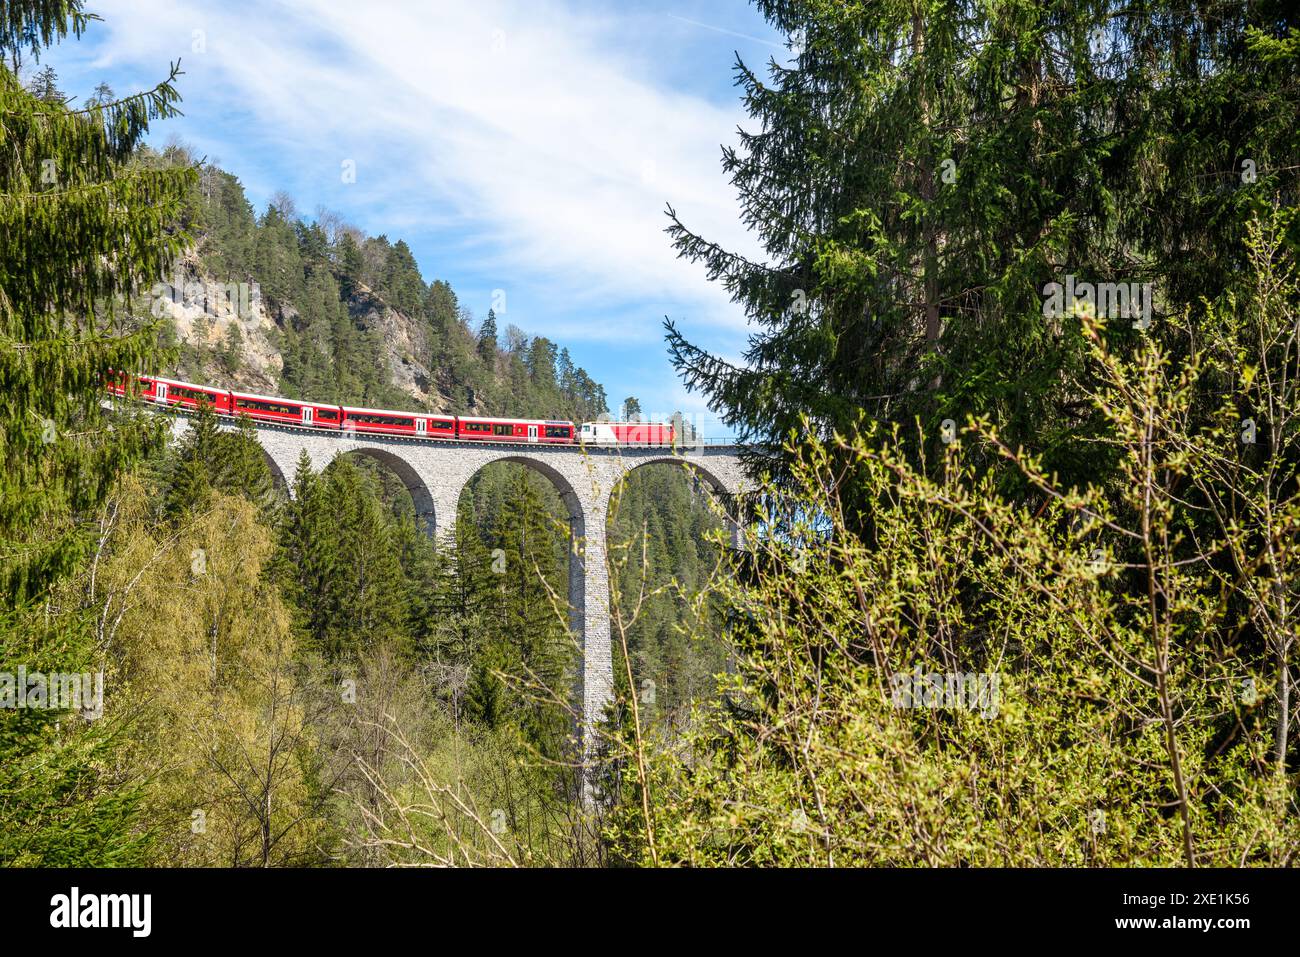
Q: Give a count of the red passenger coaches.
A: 4